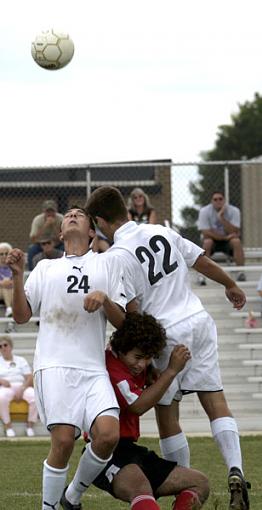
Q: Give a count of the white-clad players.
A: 2